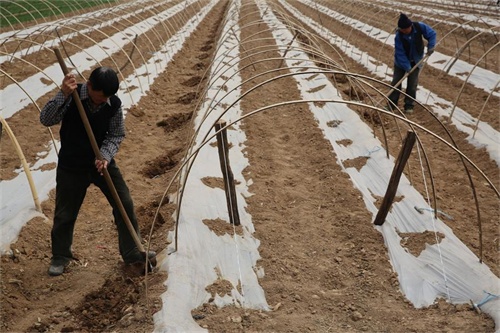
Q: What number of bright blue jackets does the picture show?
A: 1